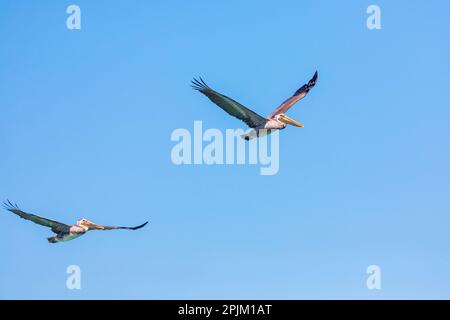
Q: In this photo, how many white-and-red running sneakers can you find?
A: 0